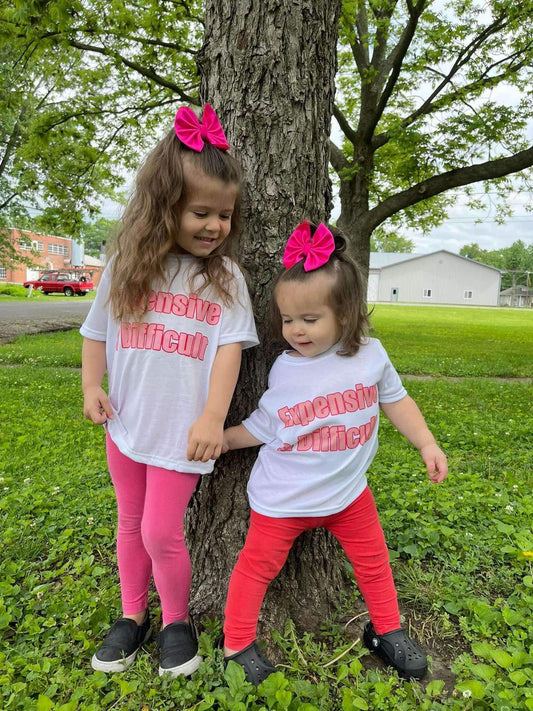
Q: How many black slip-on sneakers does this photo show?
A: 2